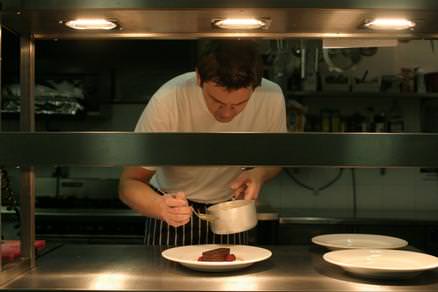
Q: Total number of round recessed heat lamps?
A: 3